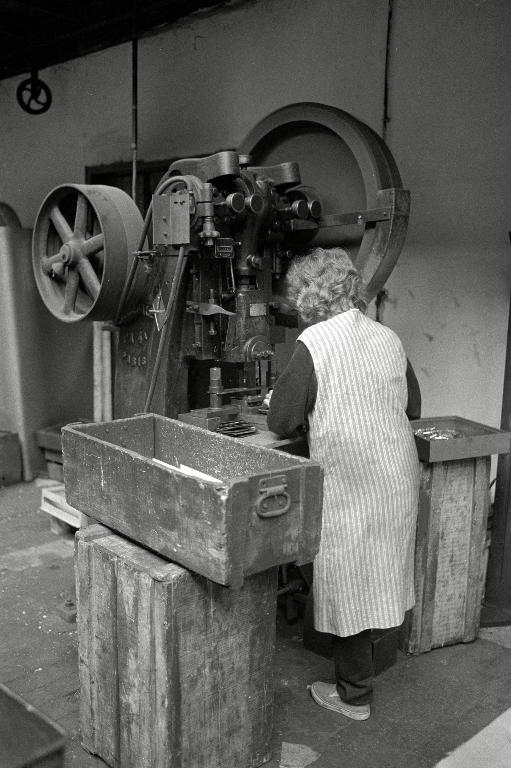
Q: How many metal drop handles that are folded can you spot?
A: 1